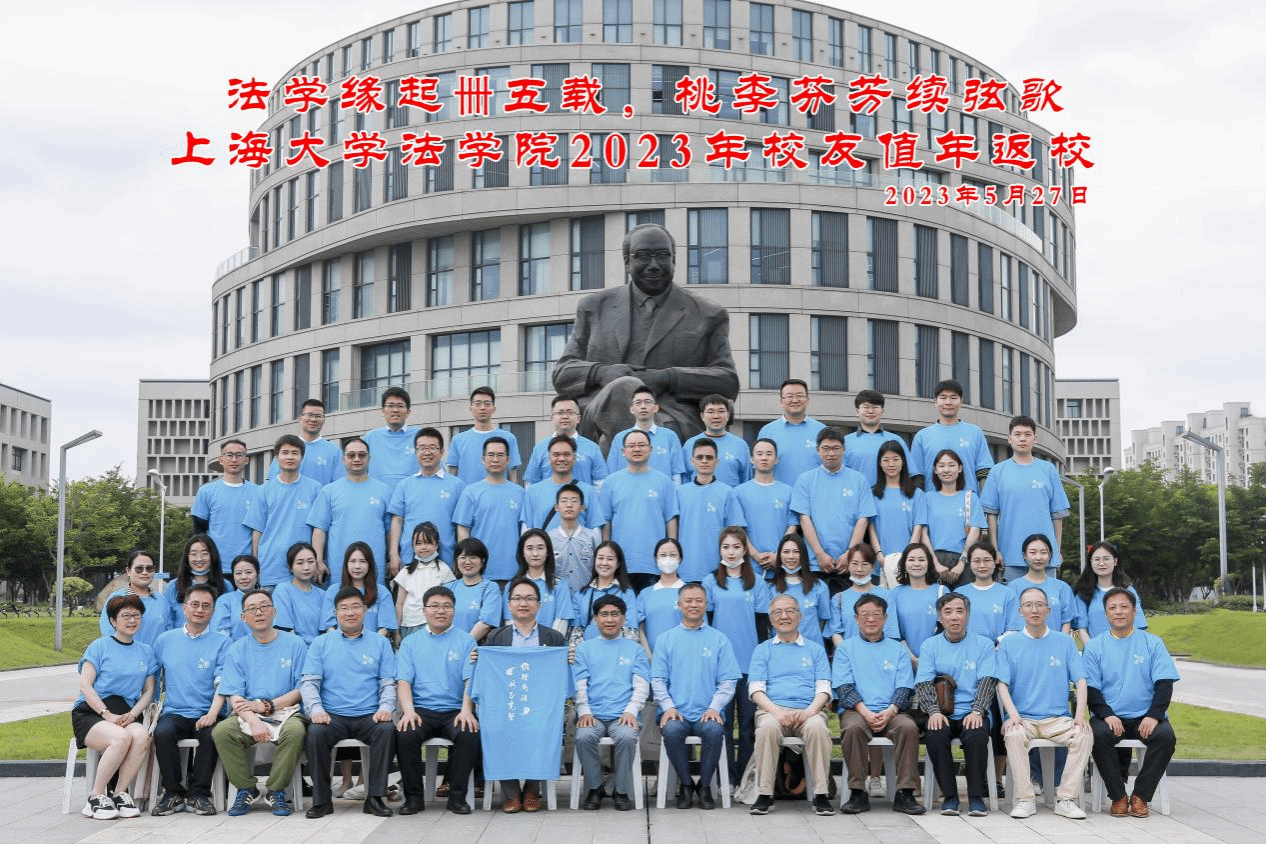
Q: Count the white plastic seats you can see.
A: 13